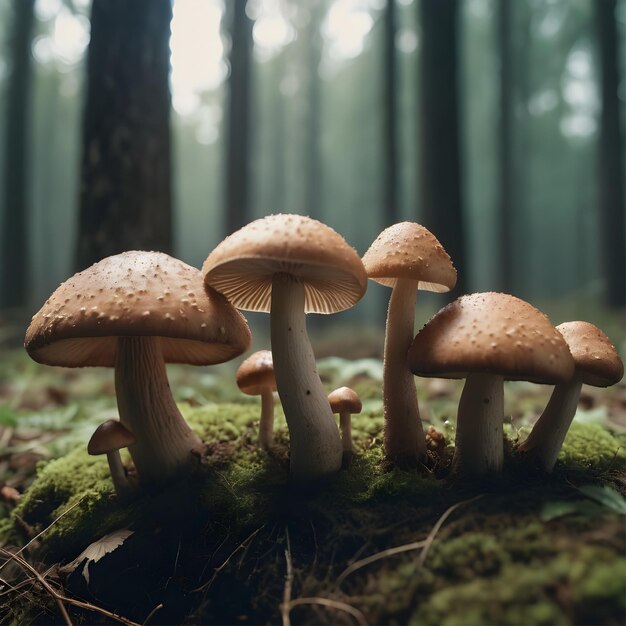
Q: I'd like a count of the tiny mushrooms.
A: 3